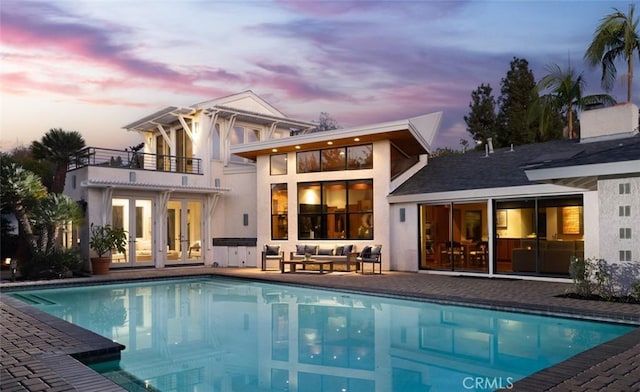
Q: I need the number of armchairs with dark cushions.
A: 2